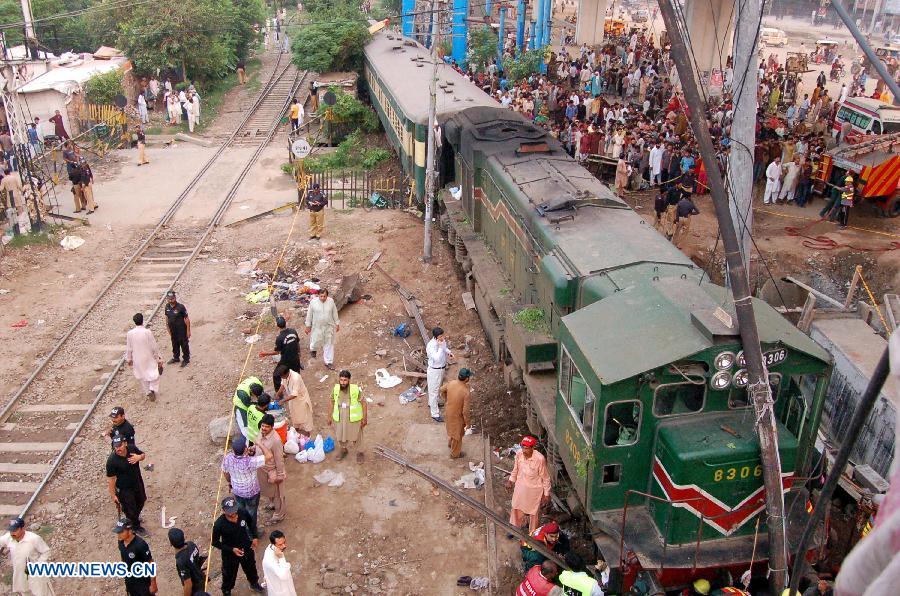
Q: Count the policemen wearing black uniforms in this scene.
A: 7